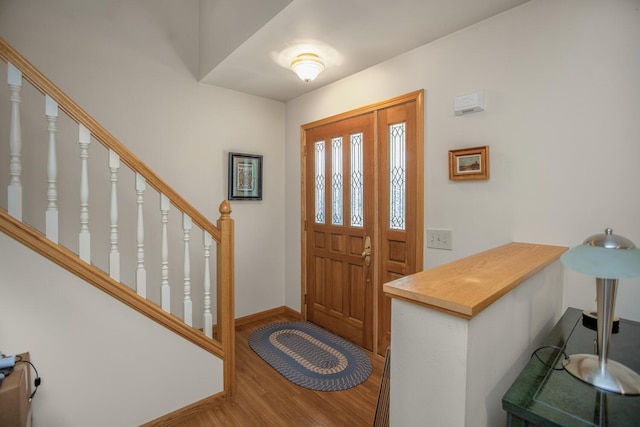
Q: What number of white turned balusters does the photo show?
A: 8